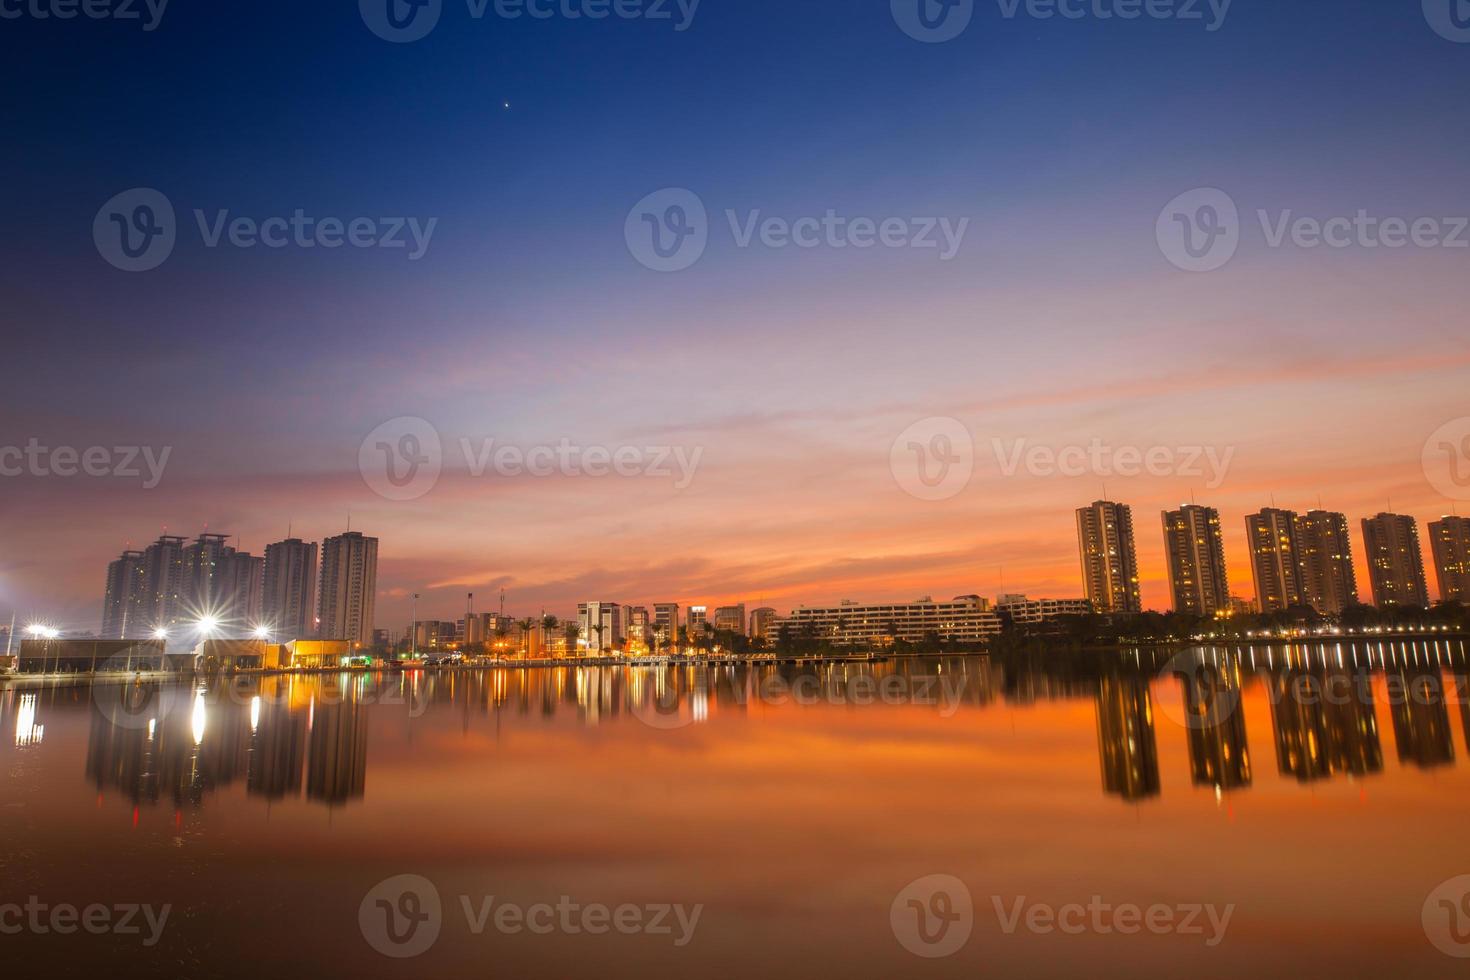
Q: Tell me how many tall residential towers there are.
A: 12